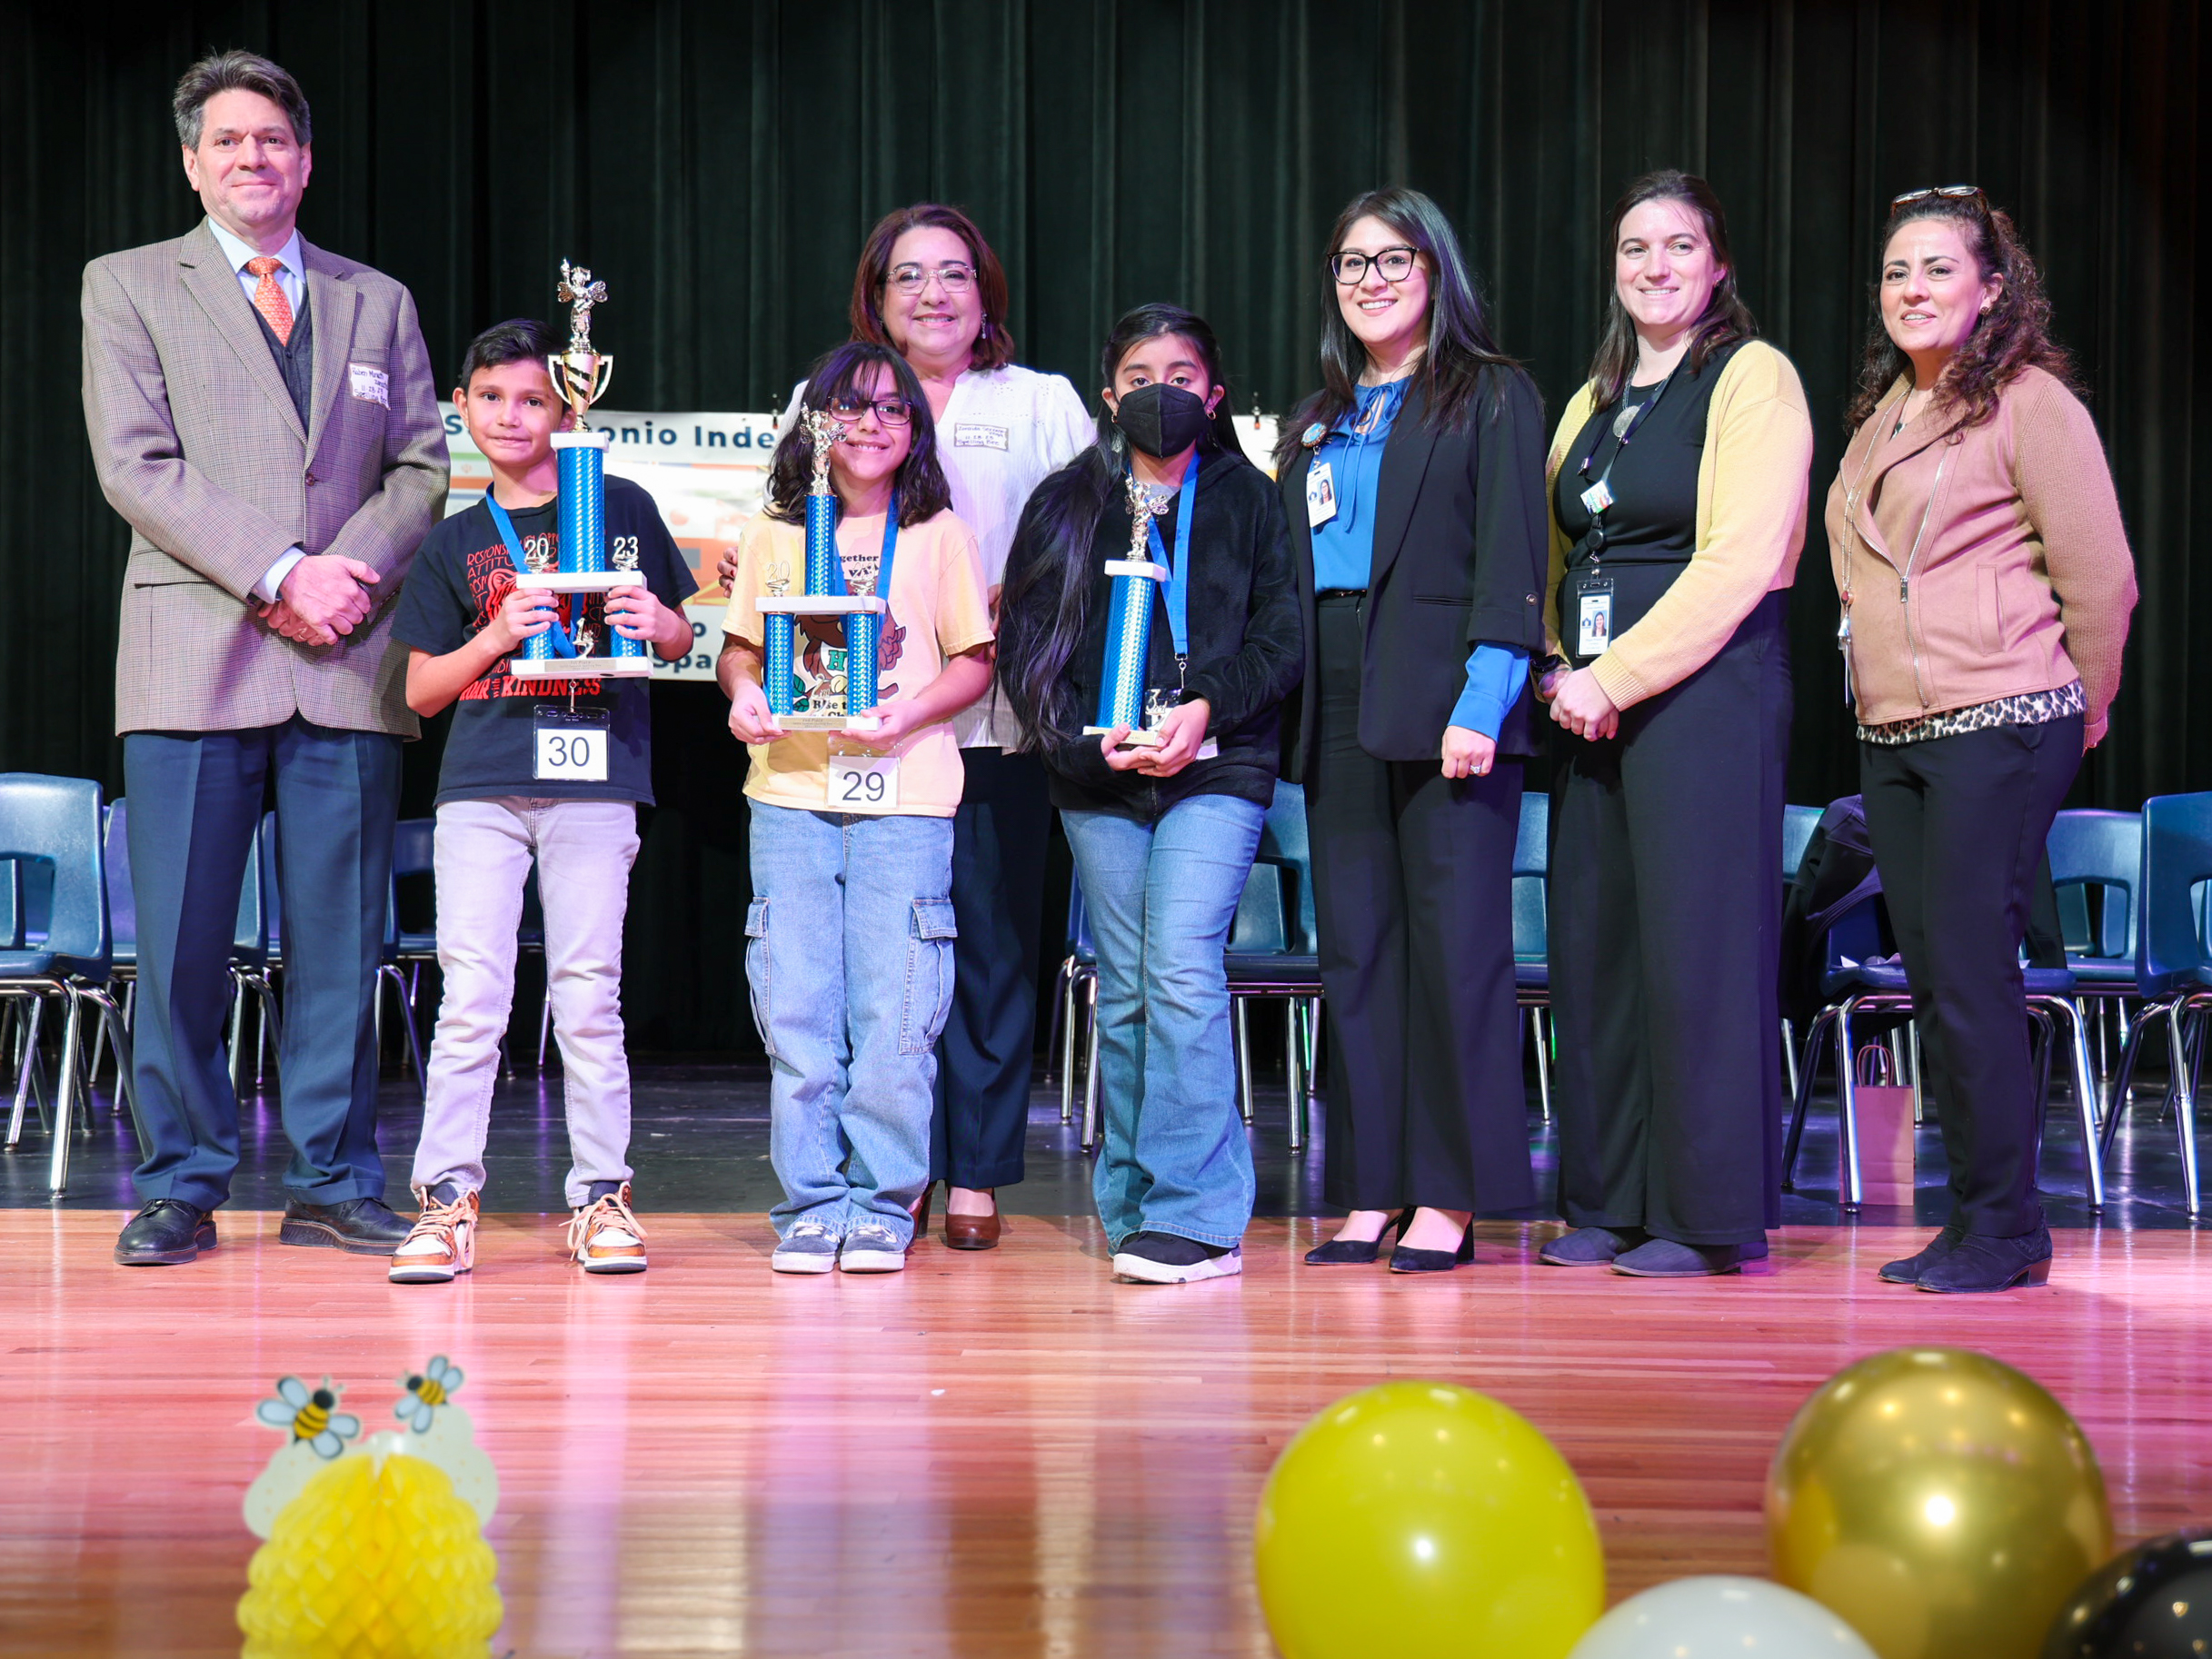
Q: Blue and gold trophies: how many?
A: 3